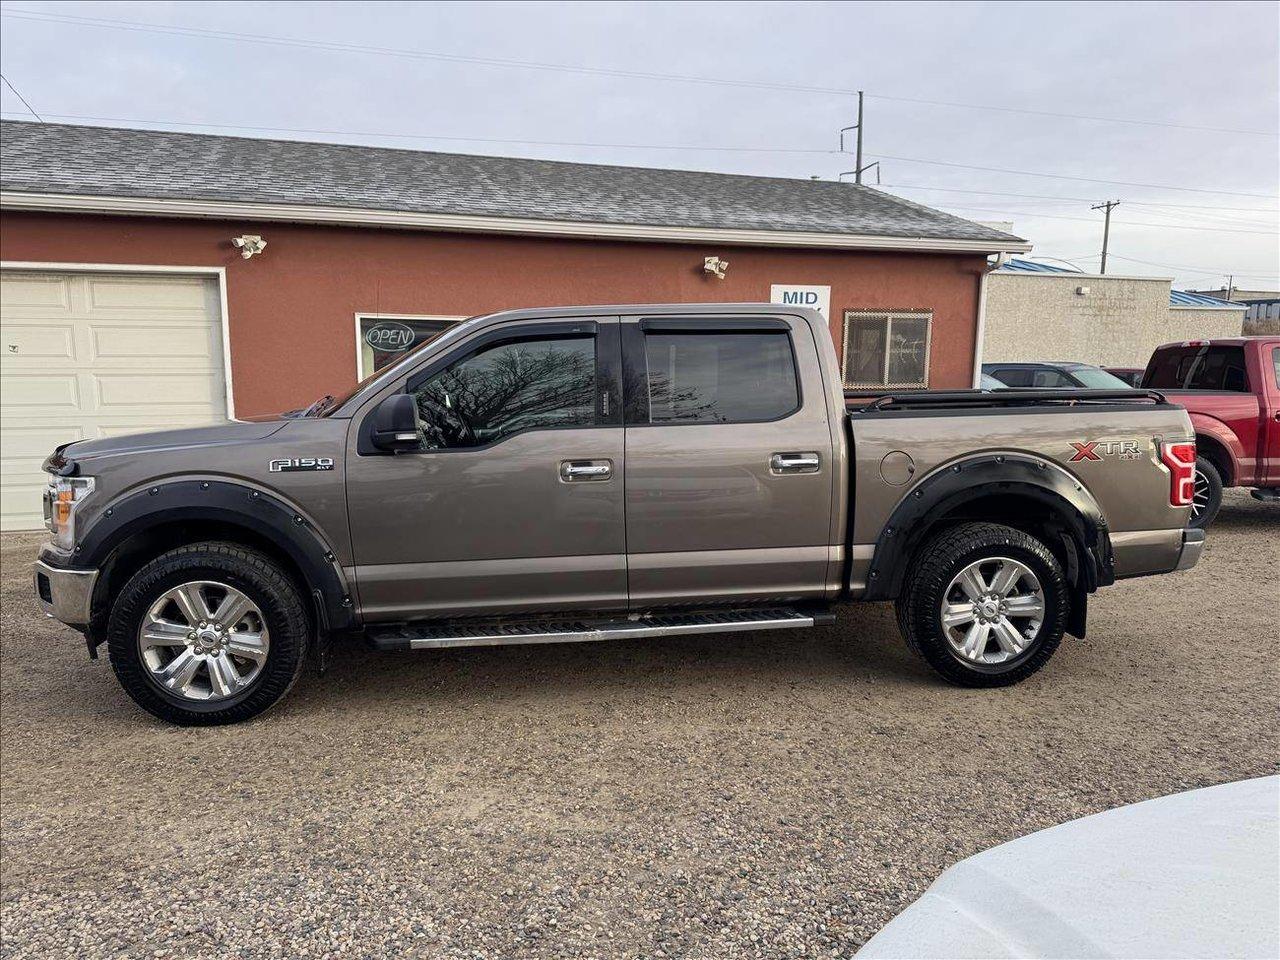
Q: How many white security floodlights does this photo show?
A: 2